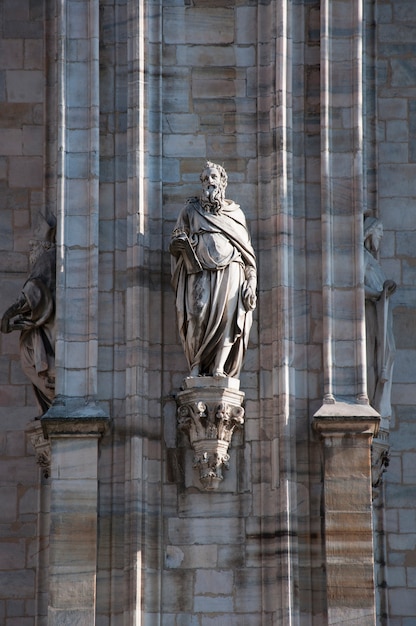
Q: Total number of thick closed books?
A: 1